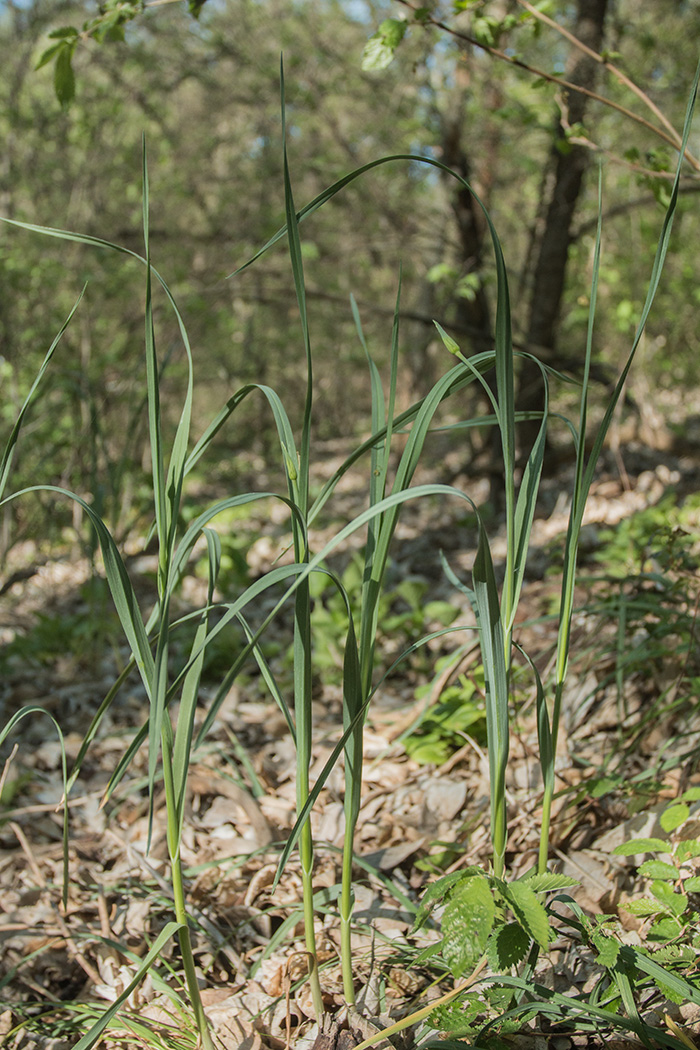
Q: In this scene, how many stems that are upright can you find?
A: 5